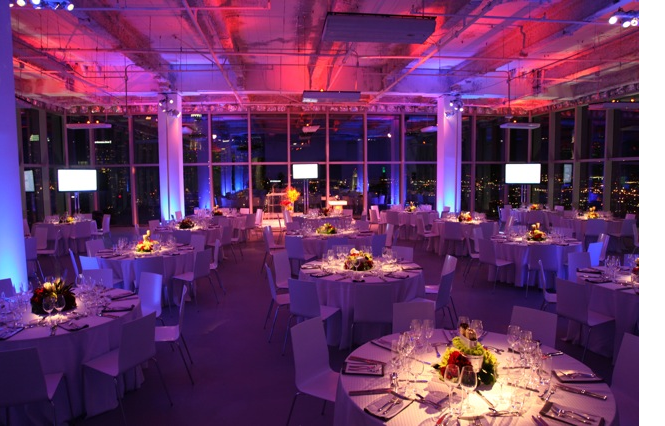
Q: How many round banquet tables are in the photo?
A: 15